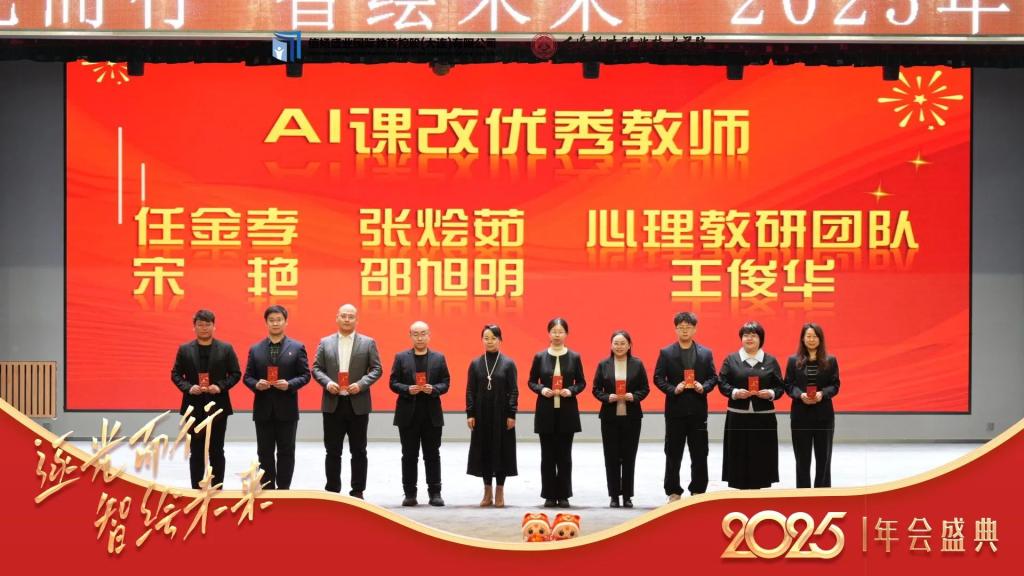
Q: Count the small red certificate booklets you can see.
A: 9